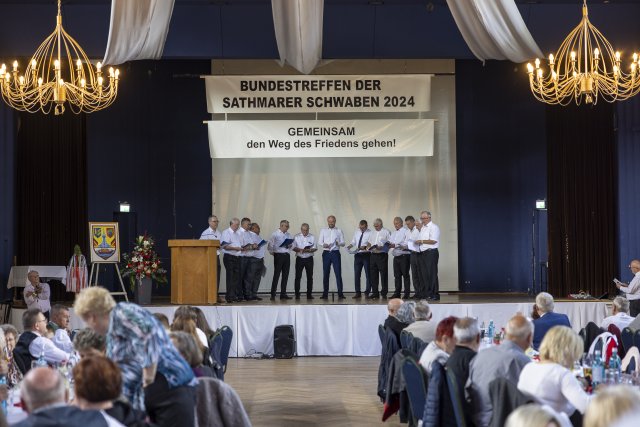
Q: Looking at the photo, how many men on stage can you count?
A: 13